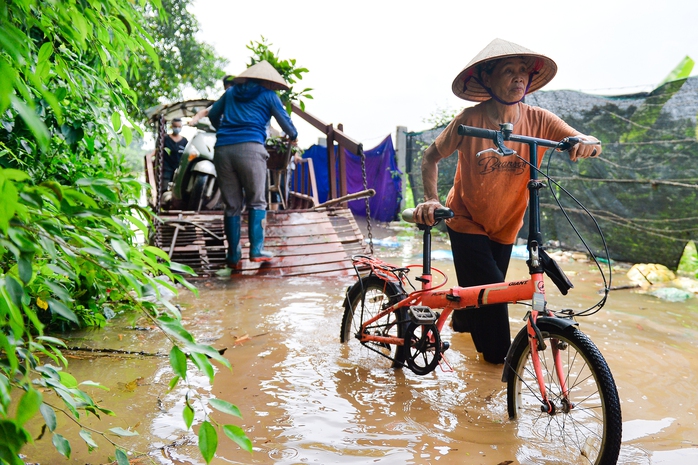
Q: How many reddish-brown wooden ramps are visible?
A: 1